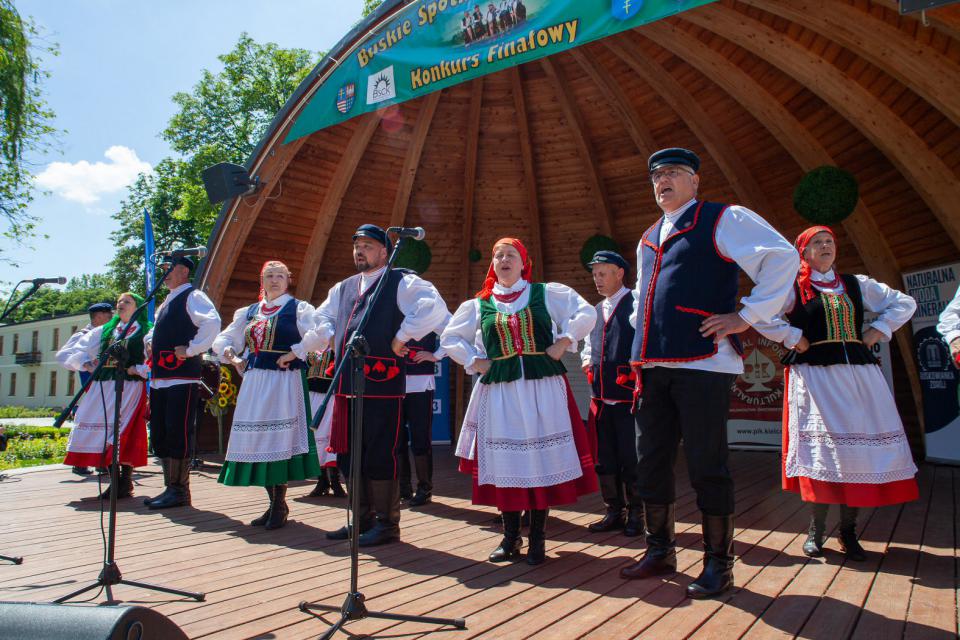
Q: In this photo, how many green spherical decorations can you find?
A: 4